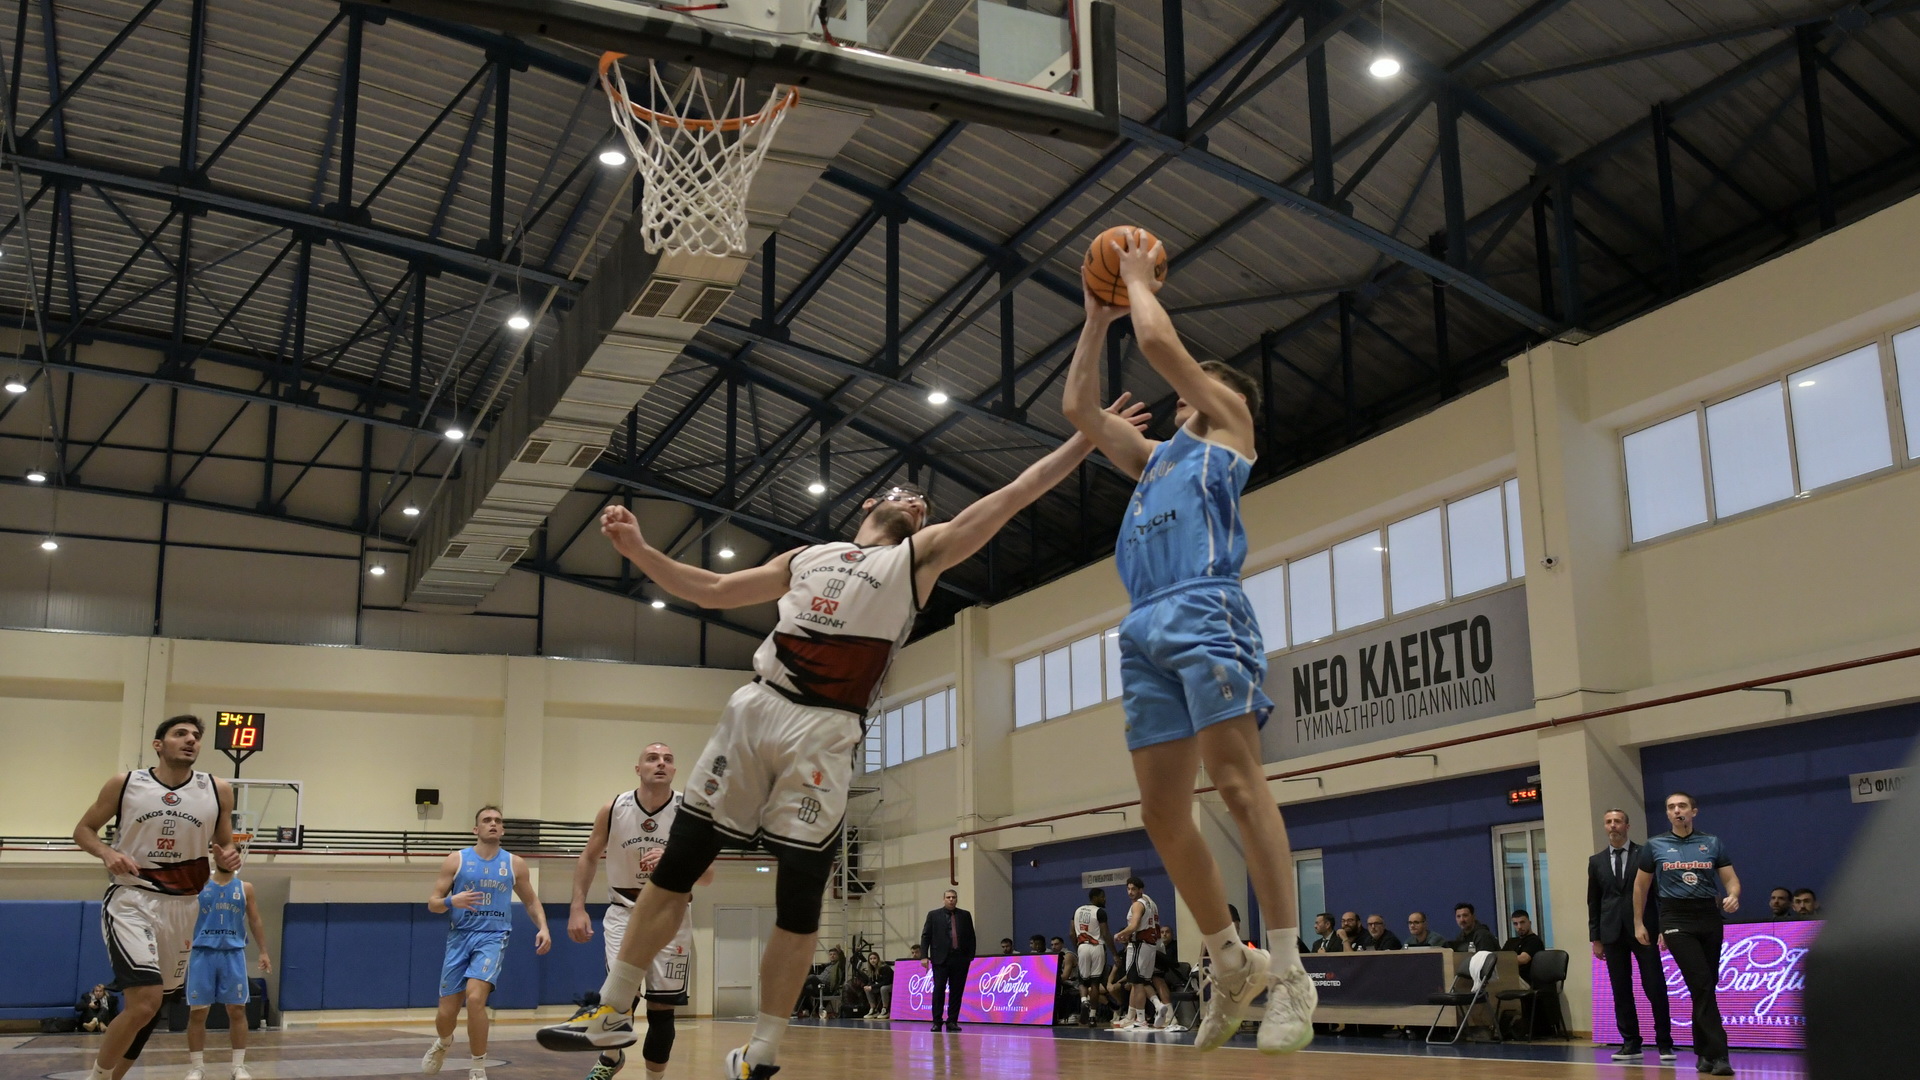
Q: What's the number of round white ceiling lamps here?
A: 13